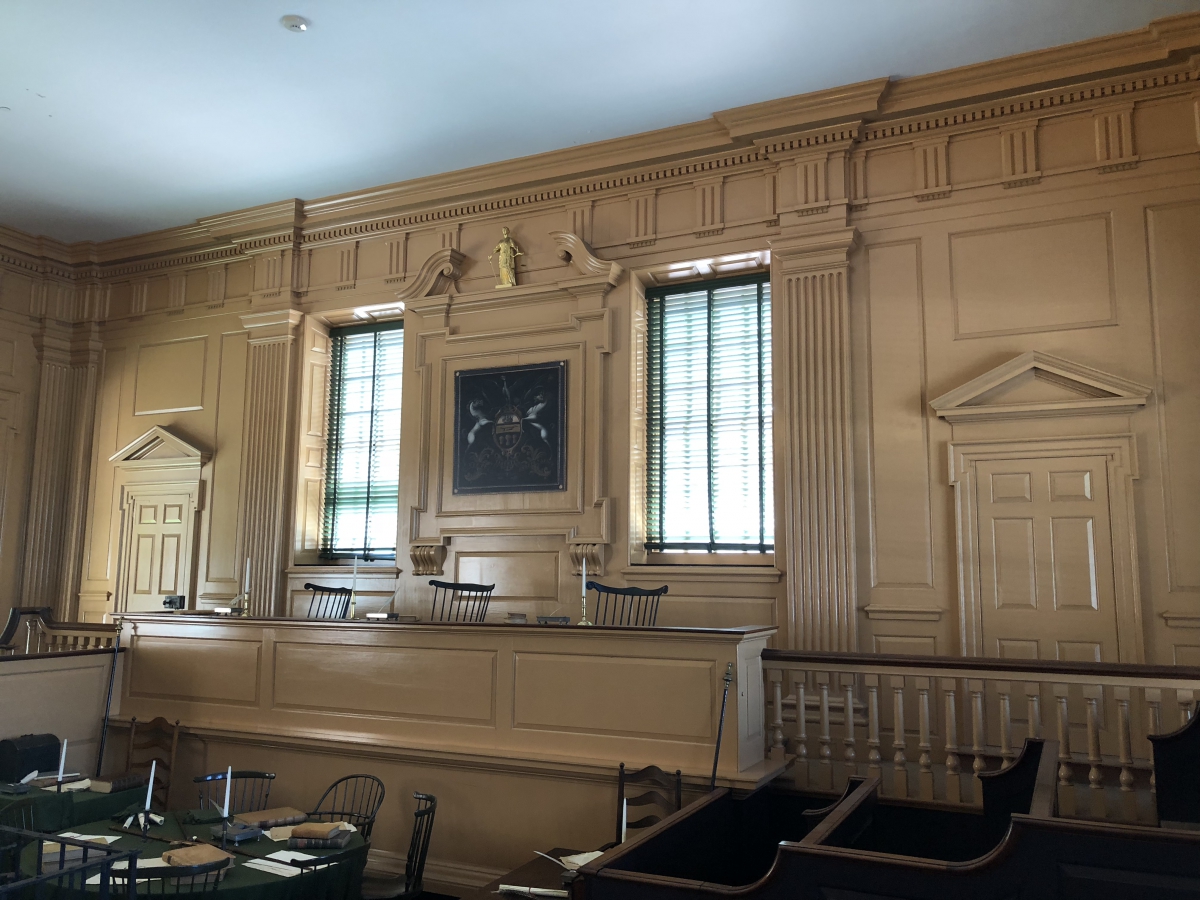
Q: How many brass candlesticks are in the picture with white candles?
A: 3